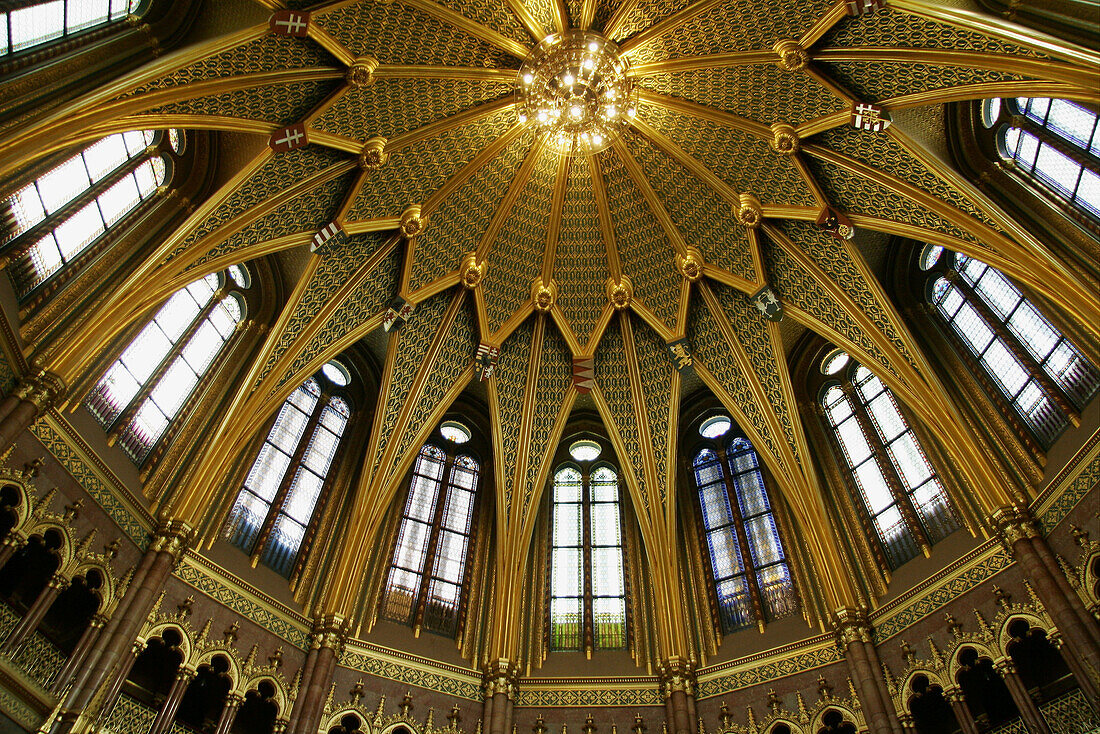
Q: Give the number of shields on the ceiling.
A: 11